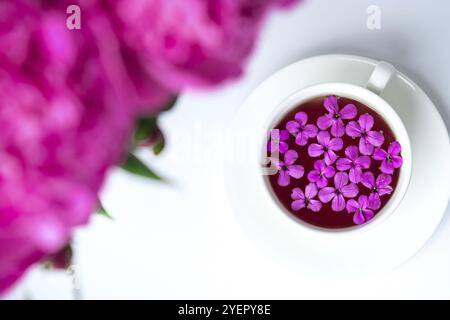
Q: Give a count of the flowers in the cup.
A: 13